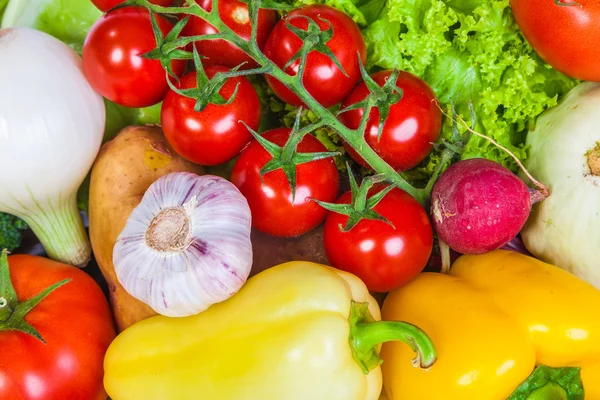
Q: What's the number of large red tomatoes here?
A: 2